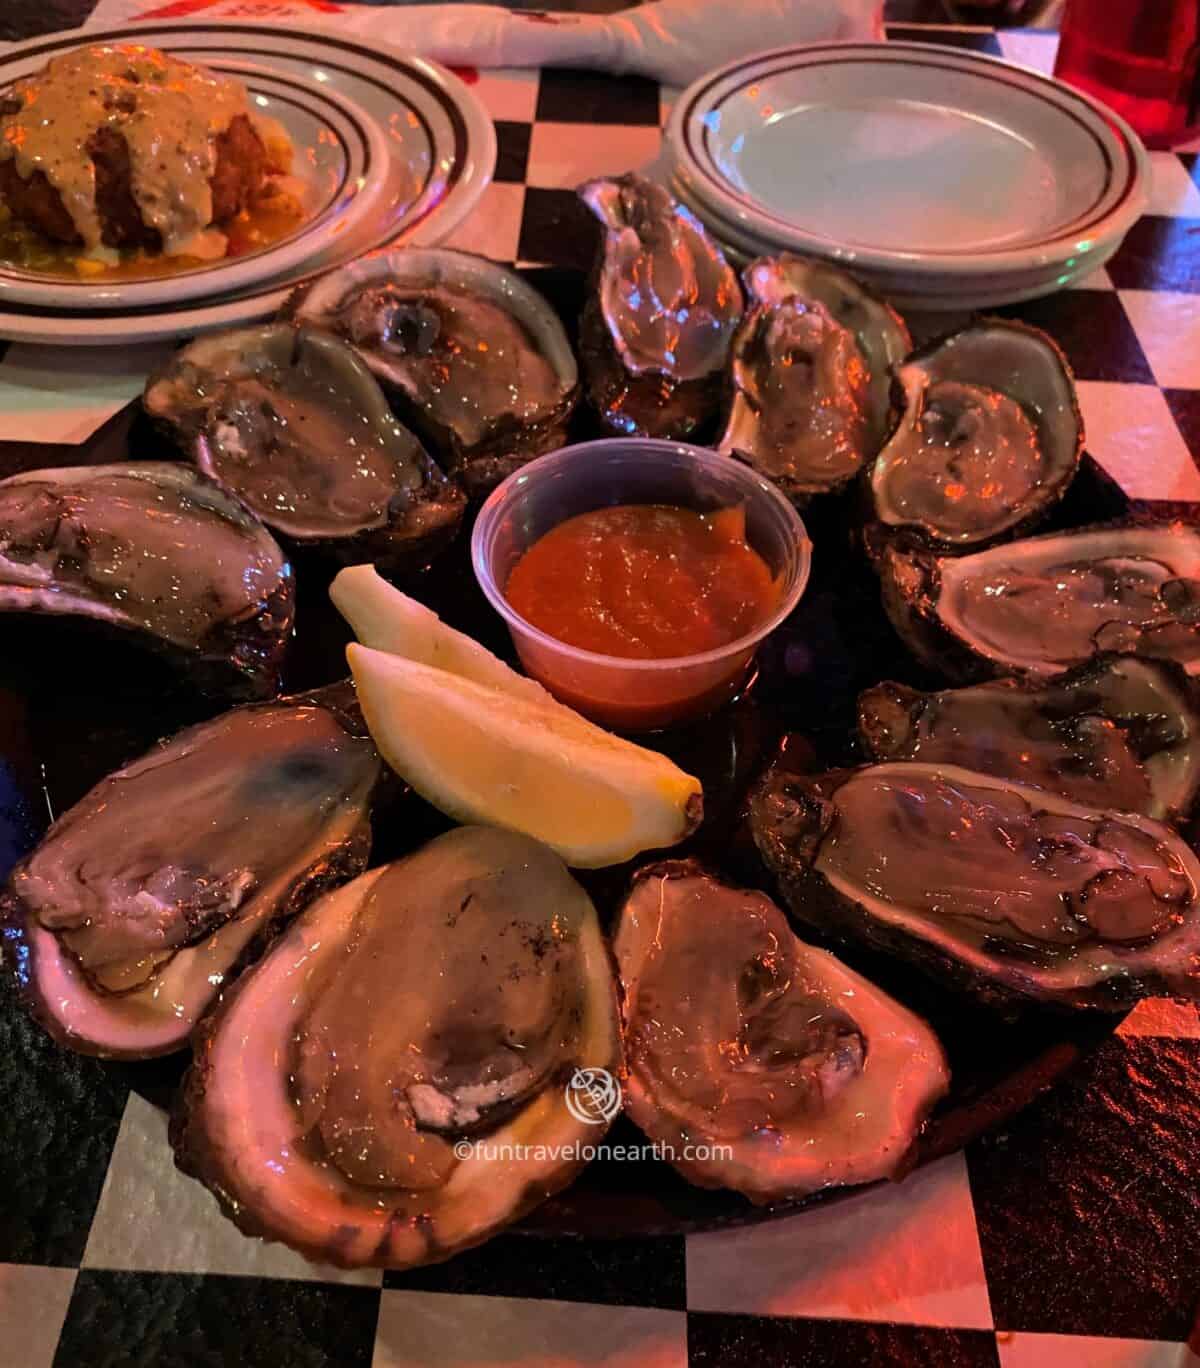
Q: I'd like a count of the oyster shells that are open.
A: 12